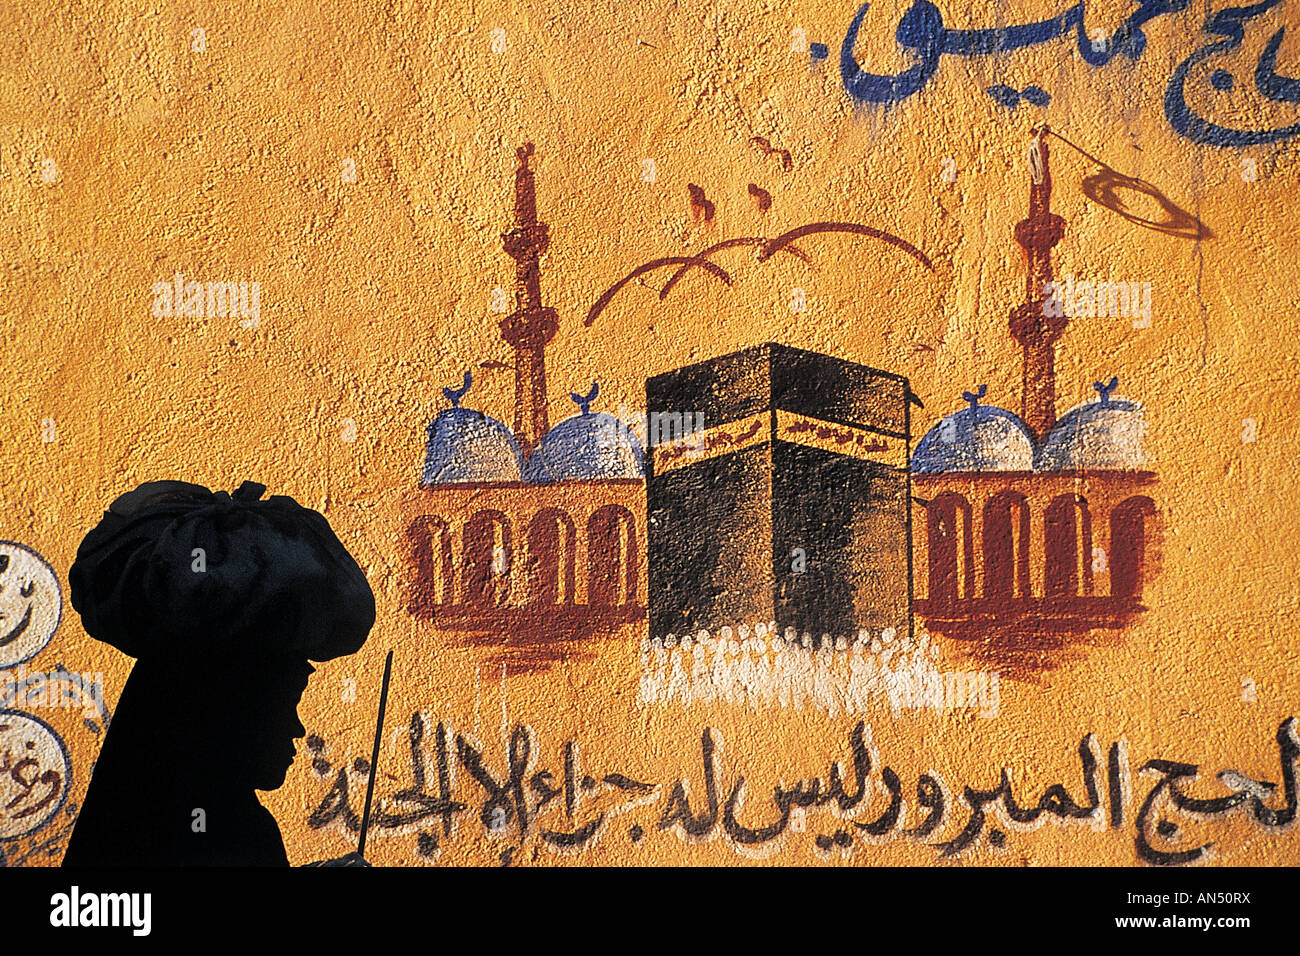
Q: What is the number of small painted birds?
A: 3